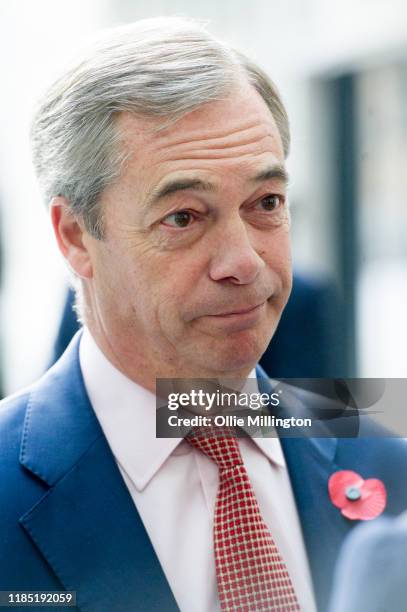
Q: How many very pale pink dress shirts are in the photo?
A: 1